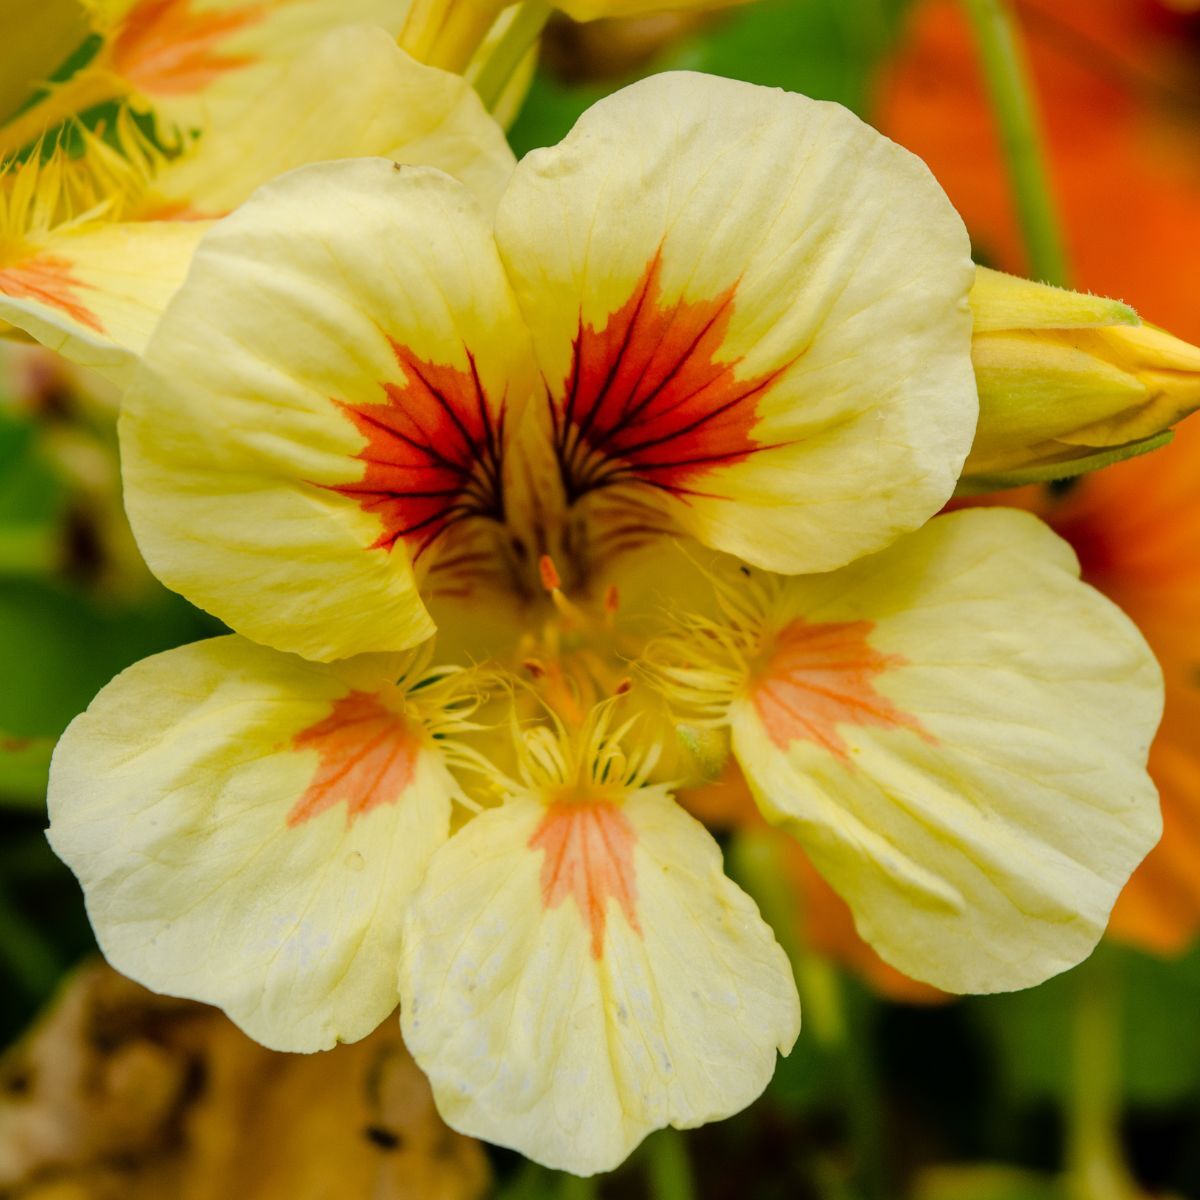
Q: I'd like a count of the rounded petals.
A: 5